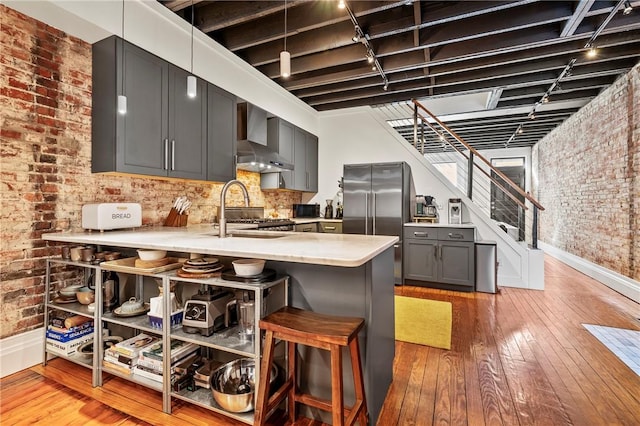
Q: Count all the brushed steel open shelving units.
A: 3